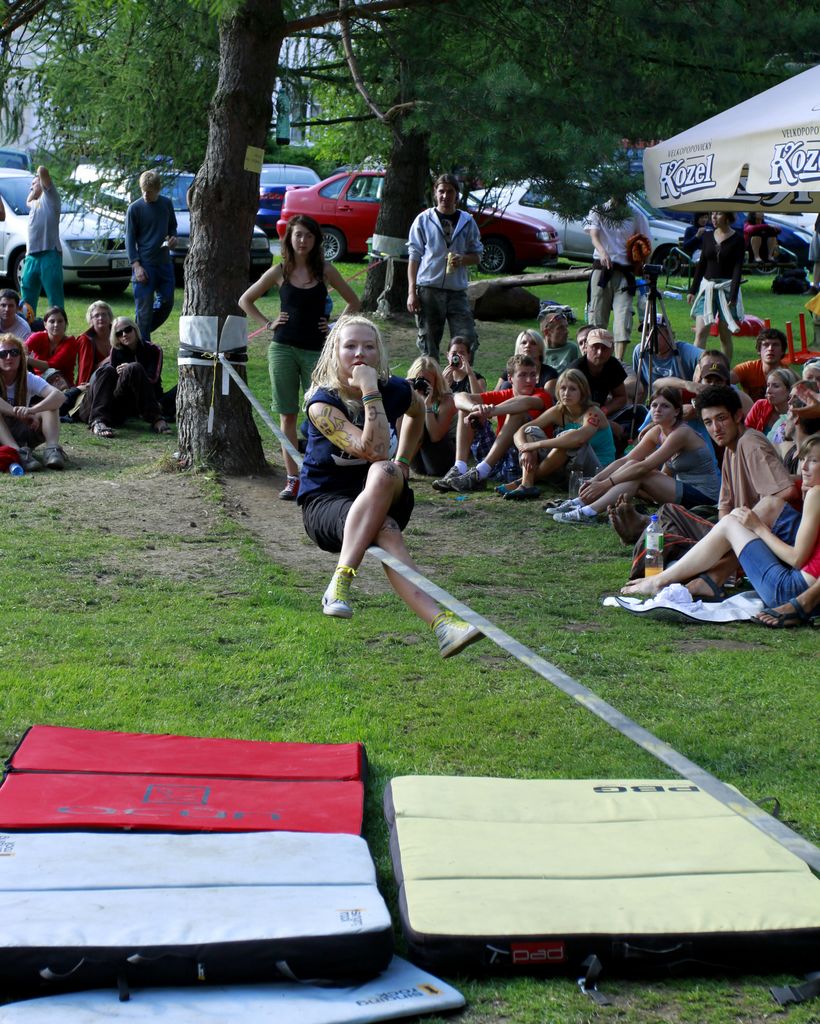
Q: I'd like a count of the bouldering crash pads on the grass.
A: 4